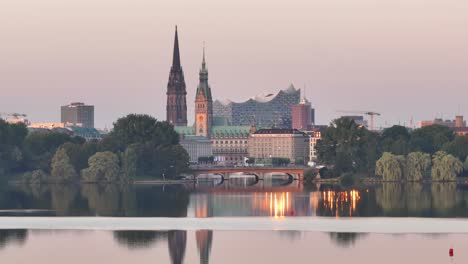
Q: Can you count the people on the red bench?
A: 0